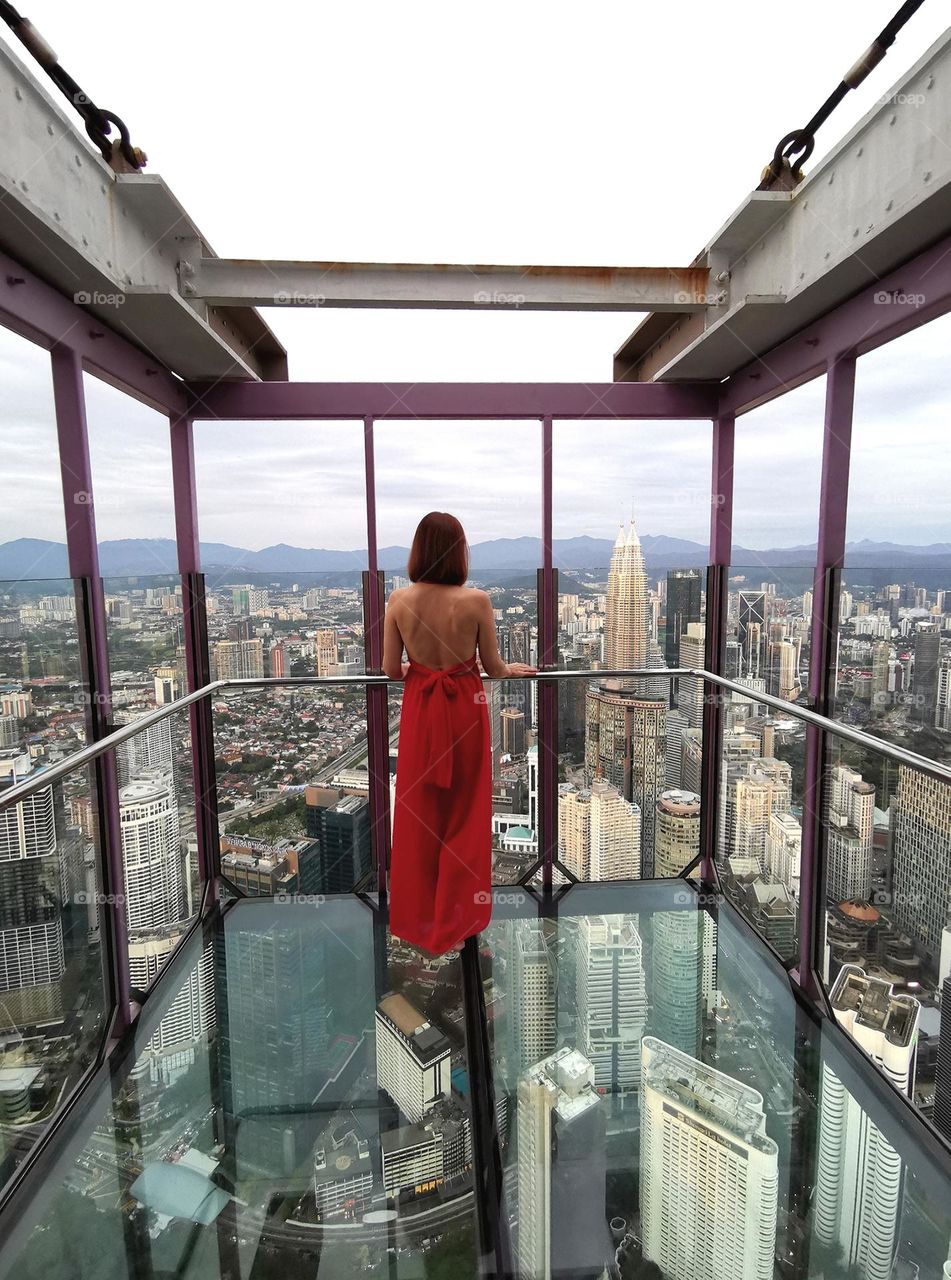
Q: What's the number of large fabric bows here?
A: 1